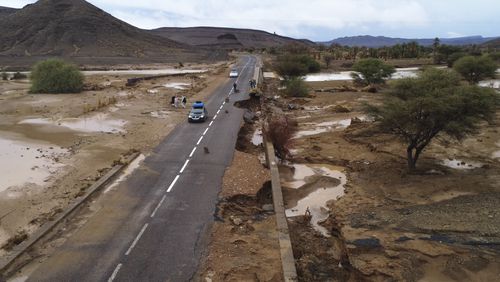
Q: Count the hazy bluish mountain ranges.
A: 1